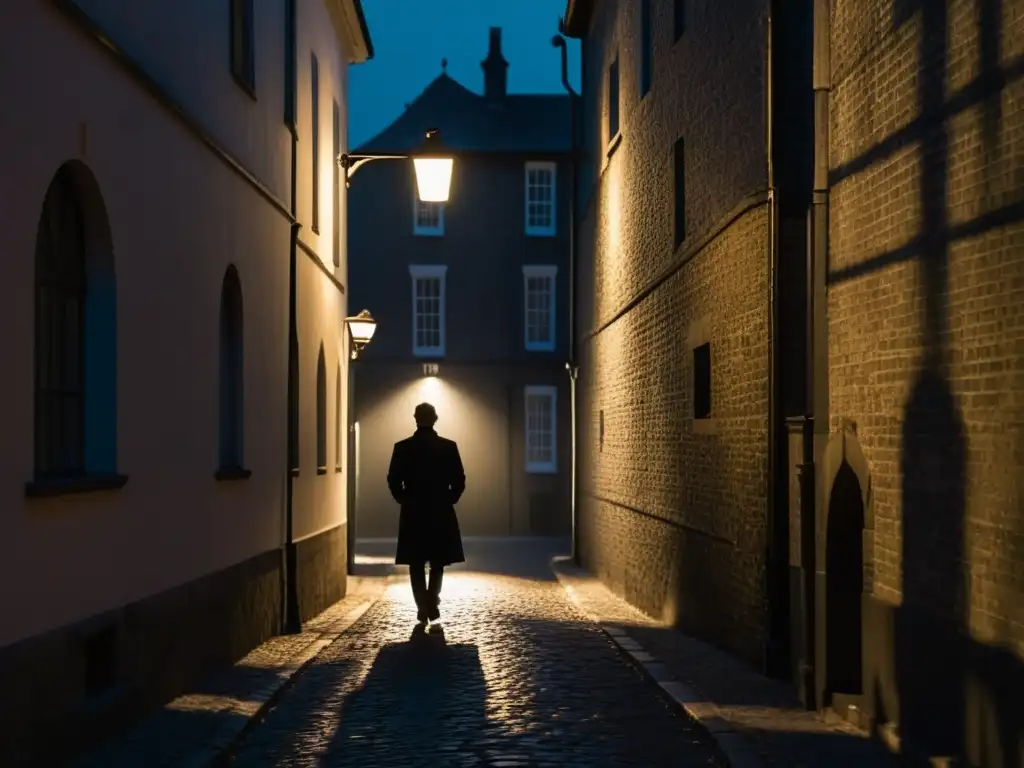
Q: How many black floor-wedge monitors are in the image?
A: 0